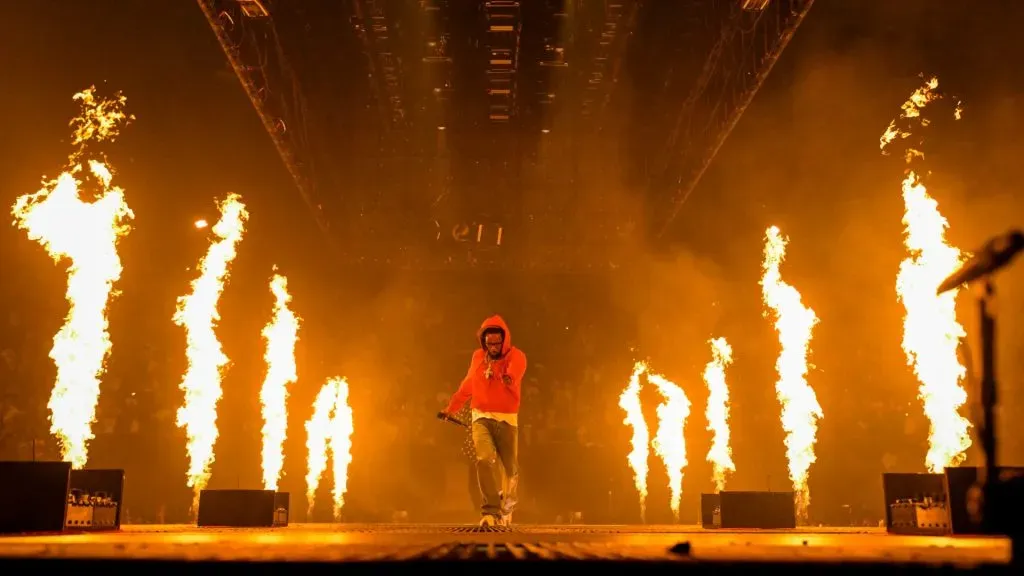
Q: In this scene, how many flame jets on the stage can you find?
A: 10